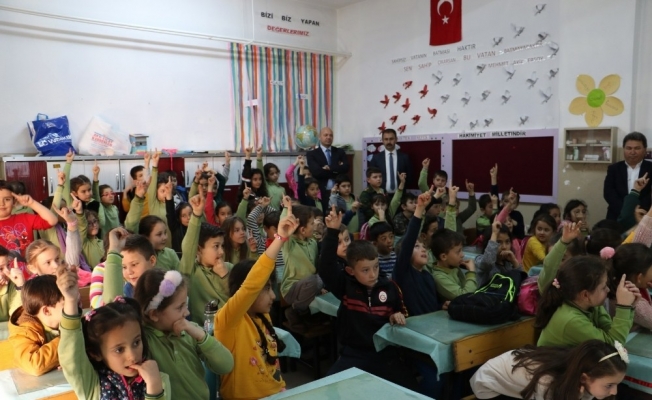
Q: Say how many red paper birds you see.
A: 10